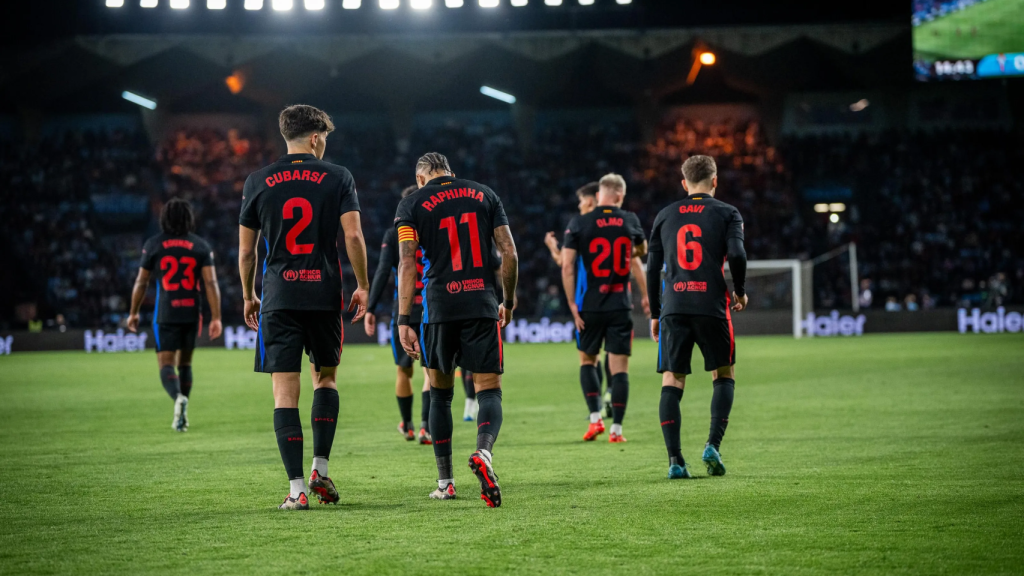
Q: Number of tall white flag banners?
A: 0